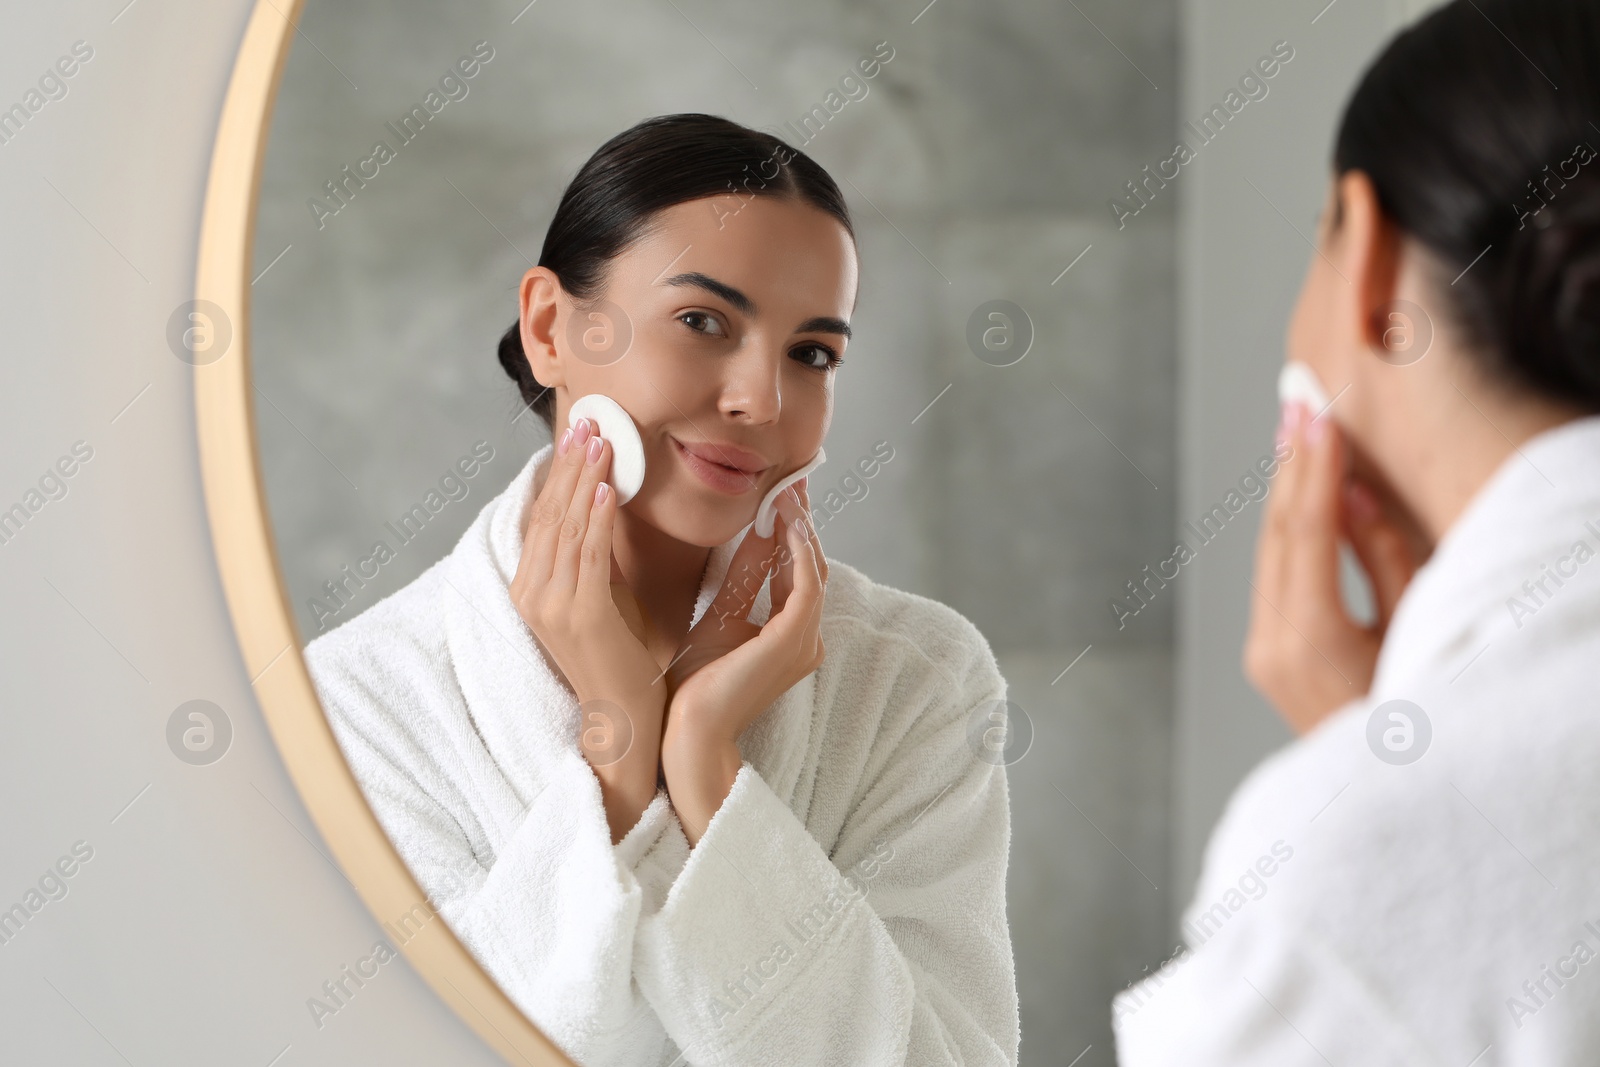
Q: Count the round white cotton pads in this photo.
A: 3